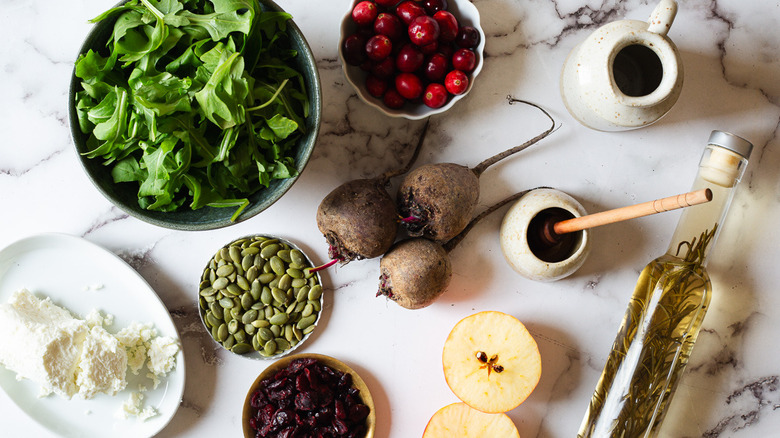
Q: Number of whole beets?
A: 3